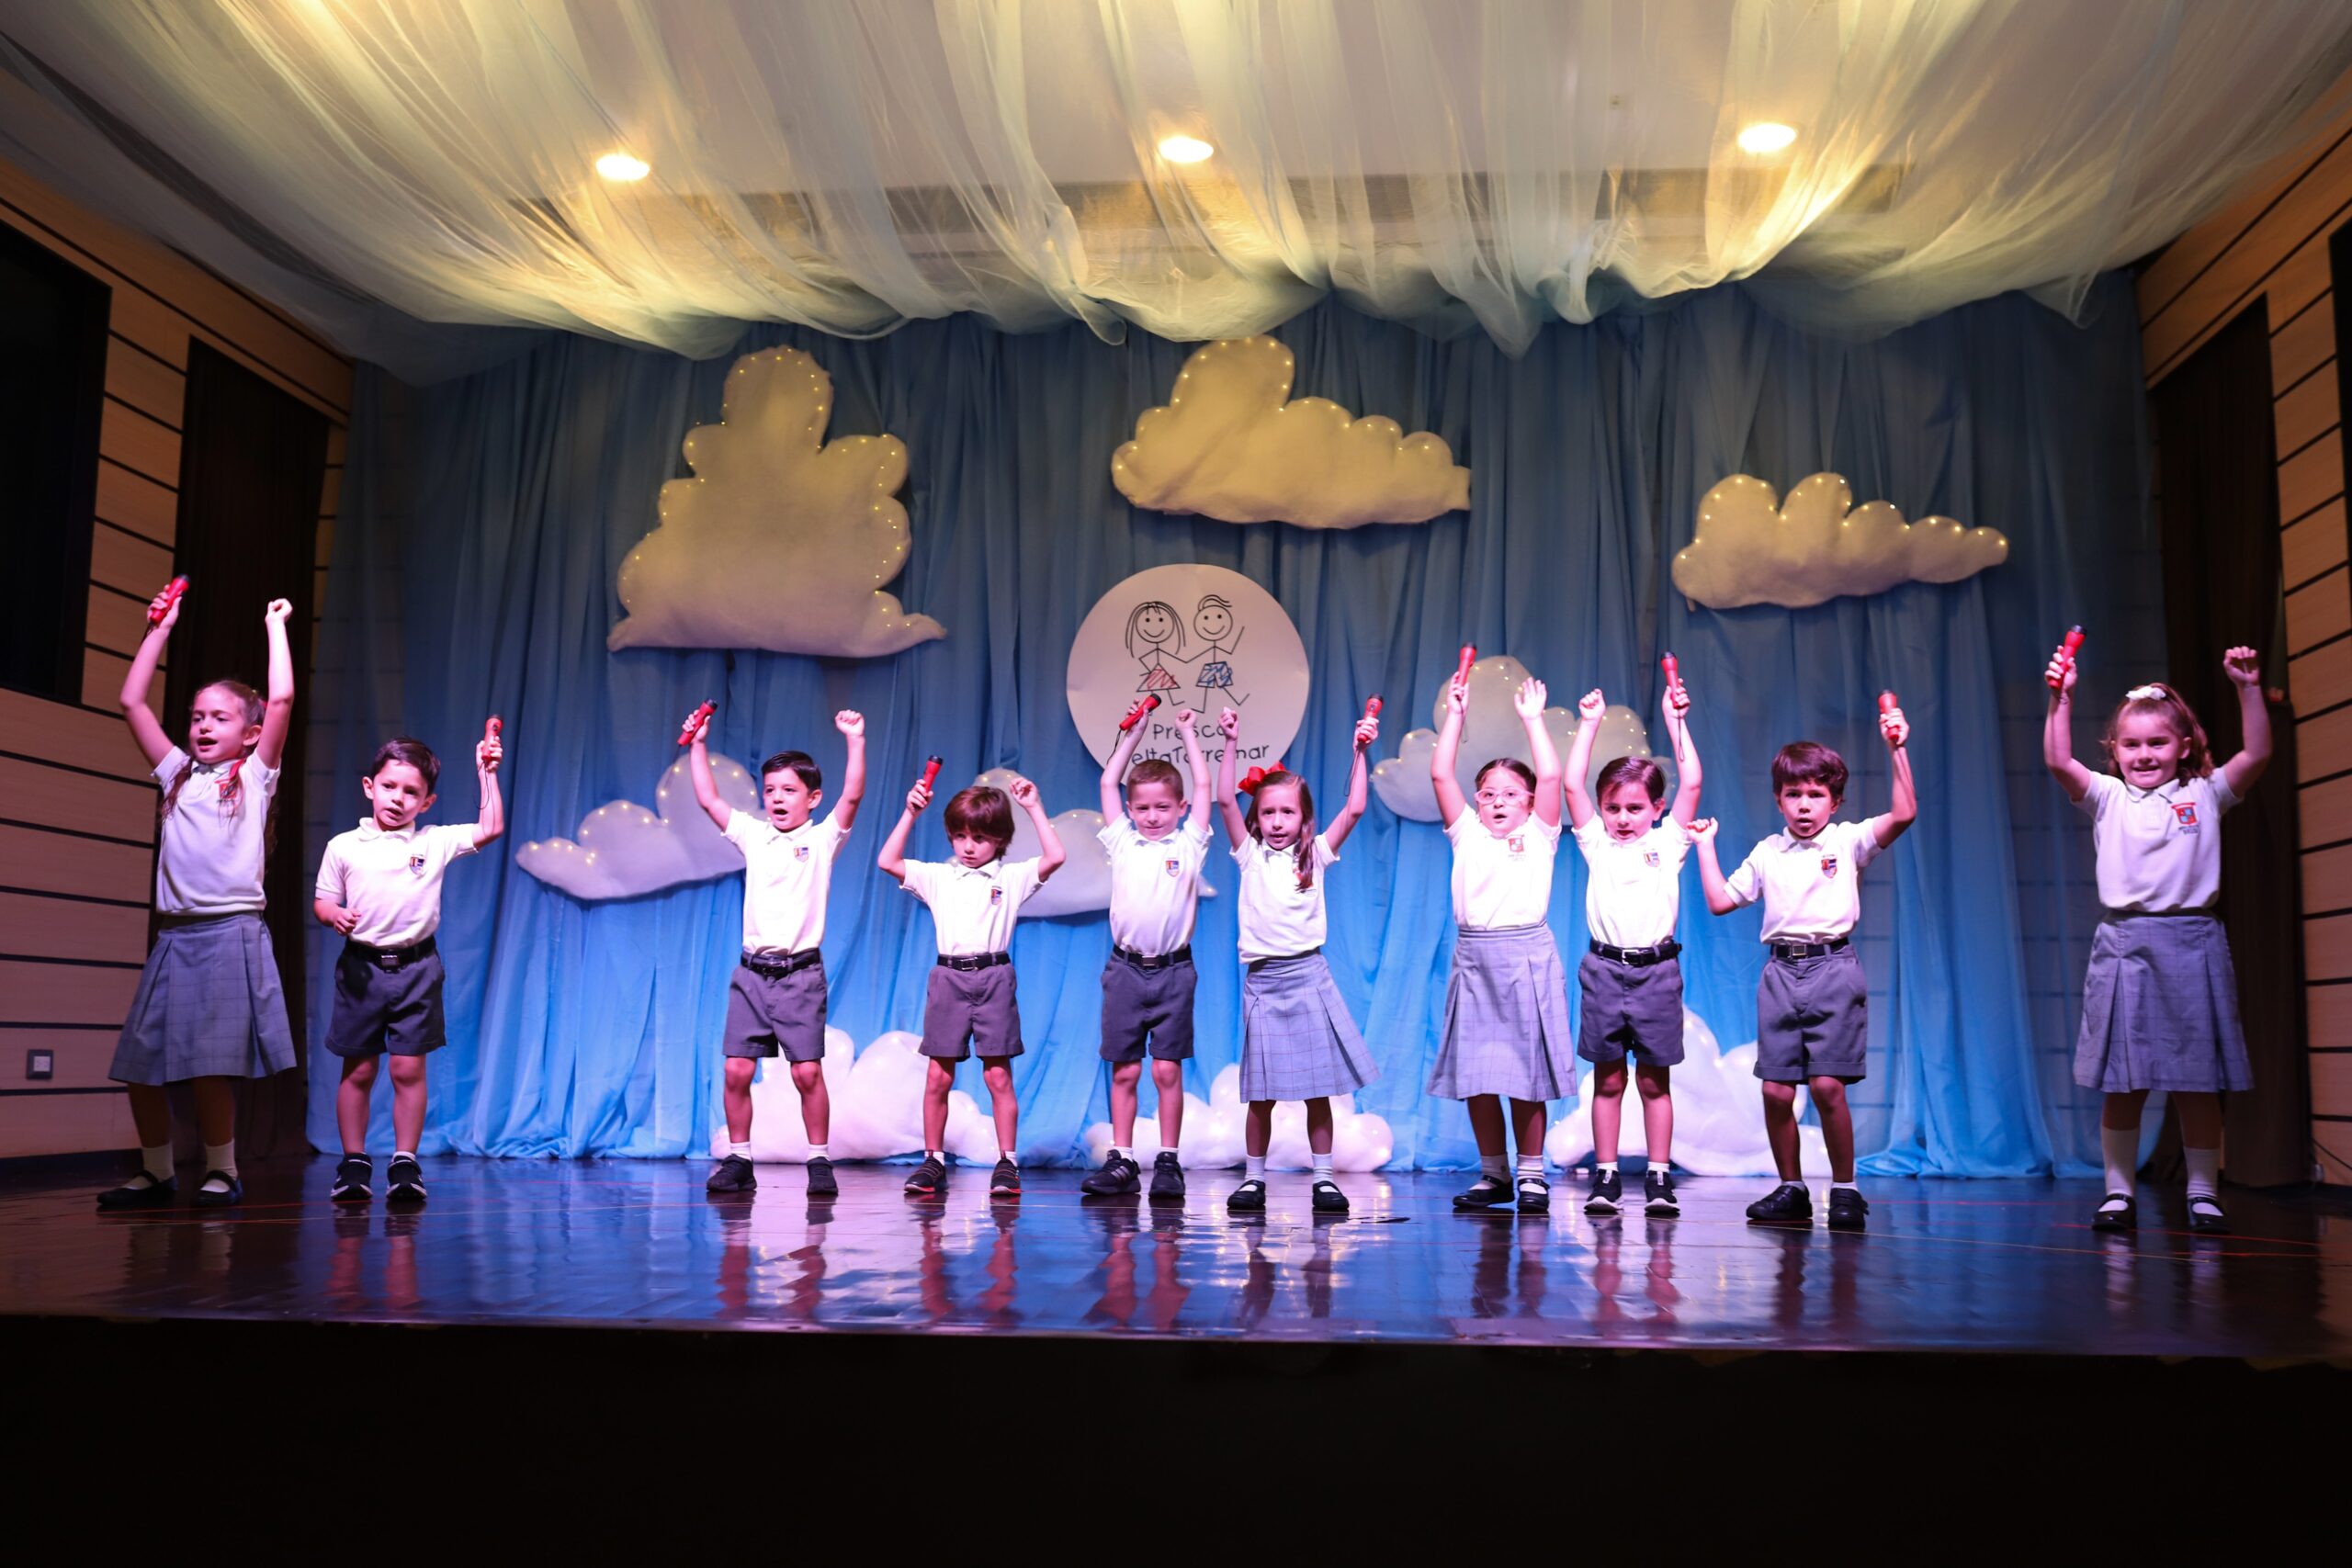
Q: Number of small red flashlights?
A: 10